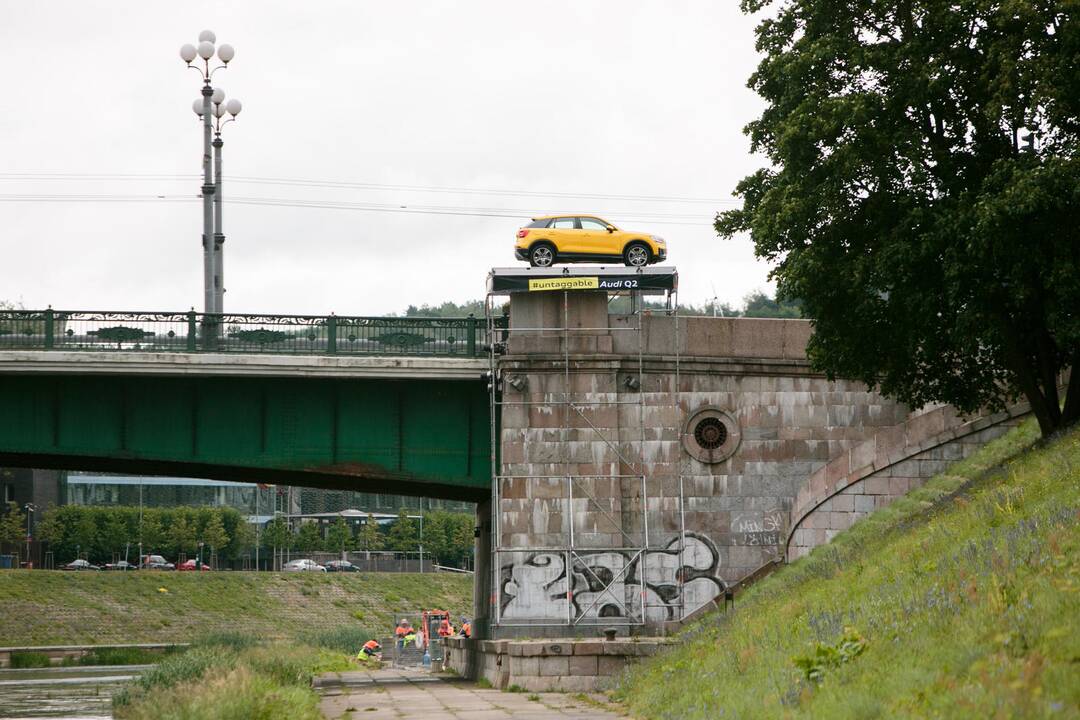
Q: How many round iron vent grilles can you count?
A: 1